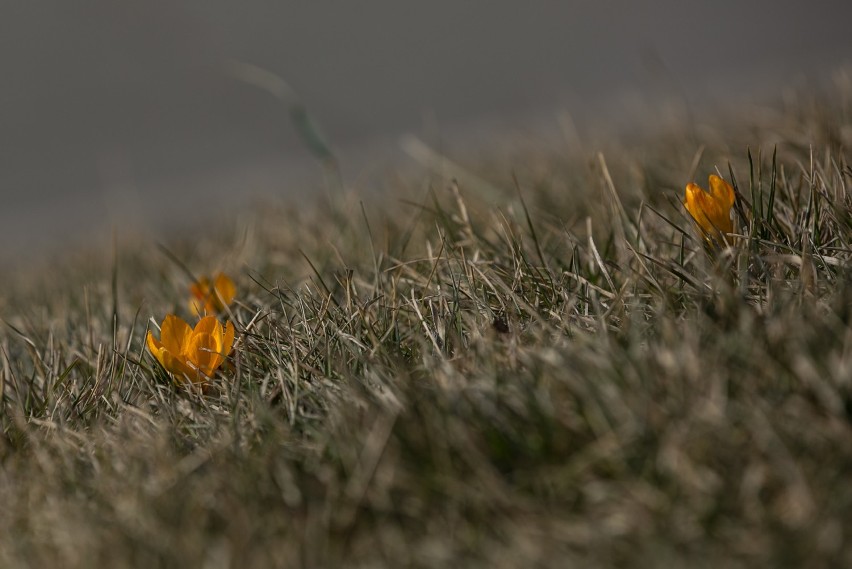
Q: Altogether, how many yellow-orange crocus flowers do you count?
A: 3